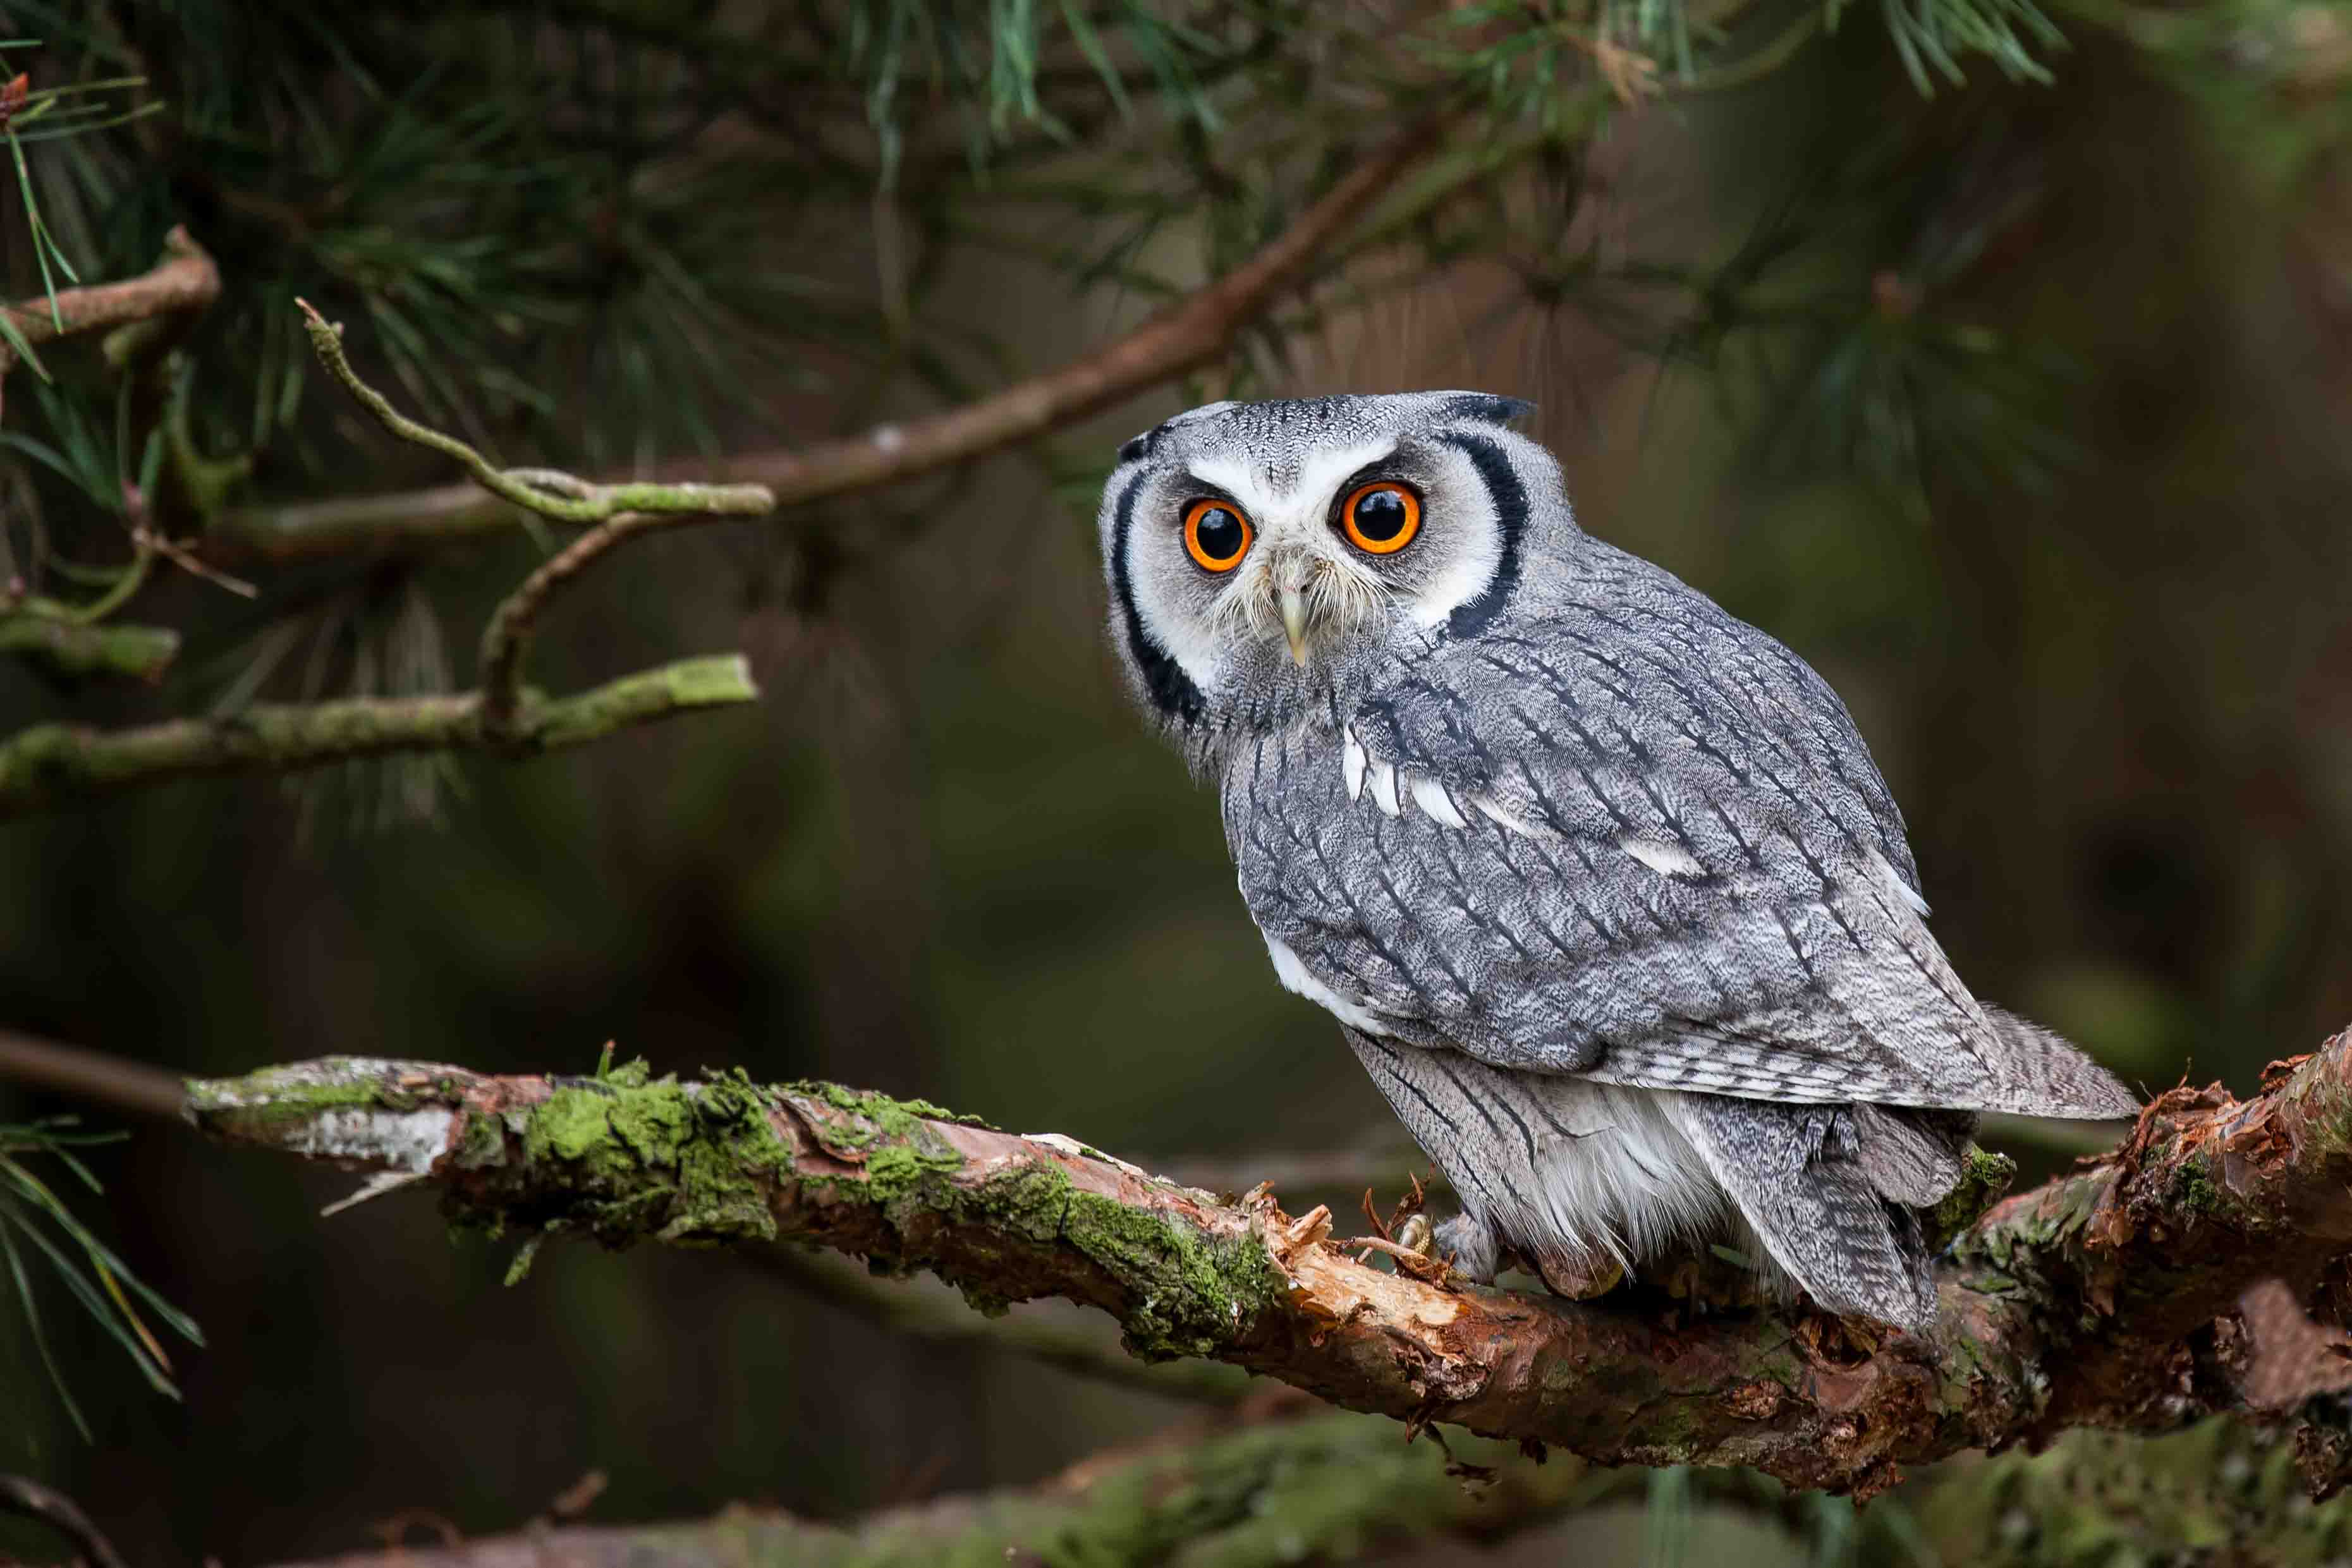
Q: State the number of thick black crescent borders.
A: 2